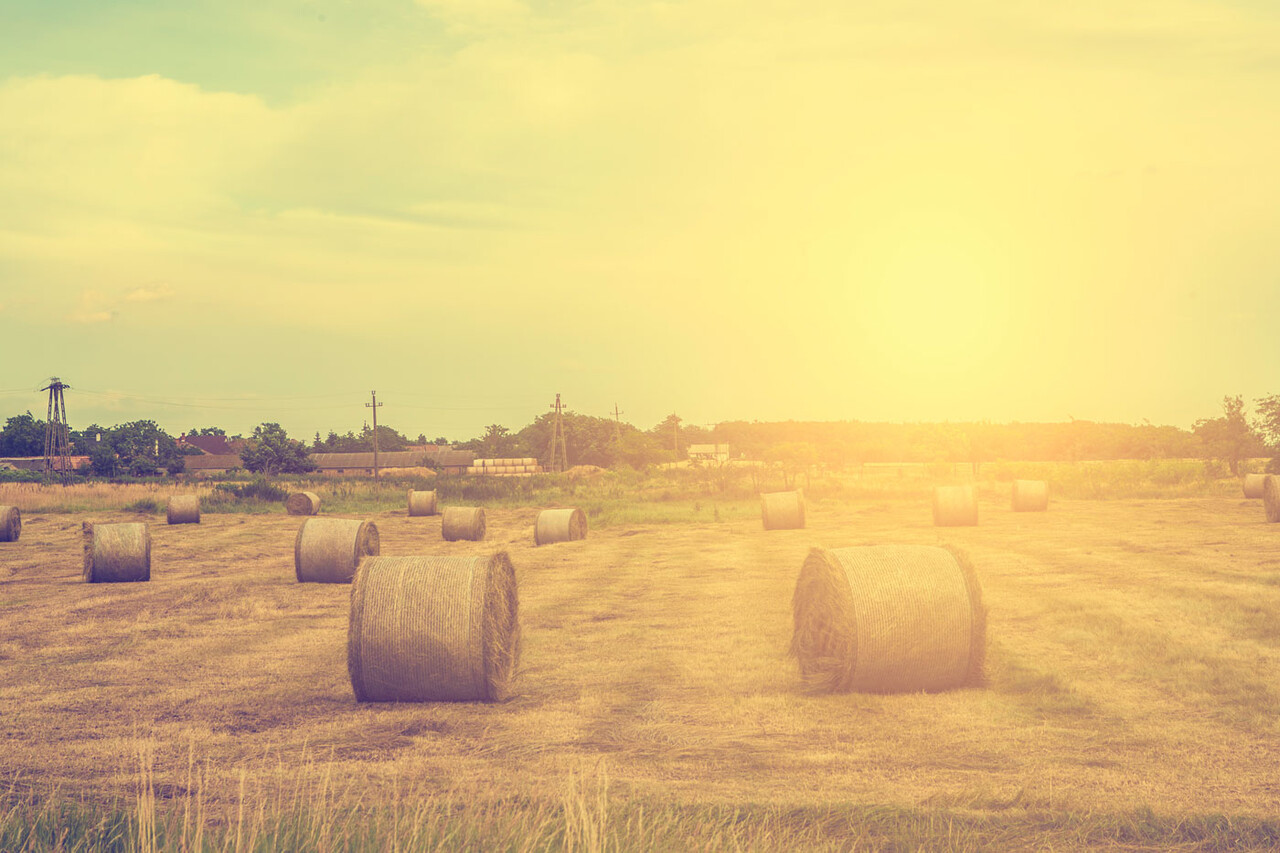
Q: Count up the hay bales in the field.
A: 15